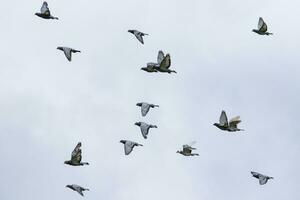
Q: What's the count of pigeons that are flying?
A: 14